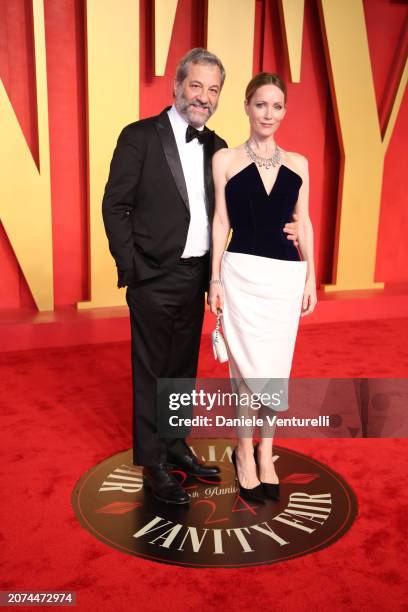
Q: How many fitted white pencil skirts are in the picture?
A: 1